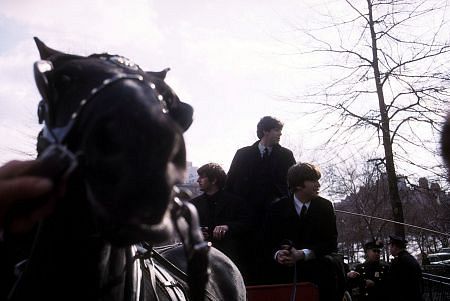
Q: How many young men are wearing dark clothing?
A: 3